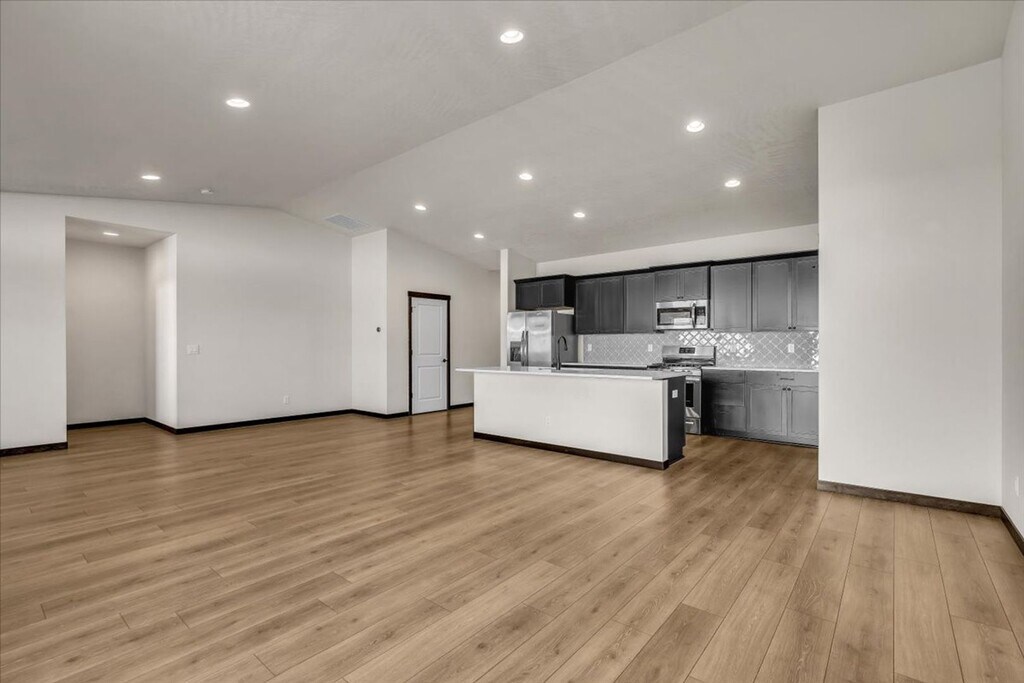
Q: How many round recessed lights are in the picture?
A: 10